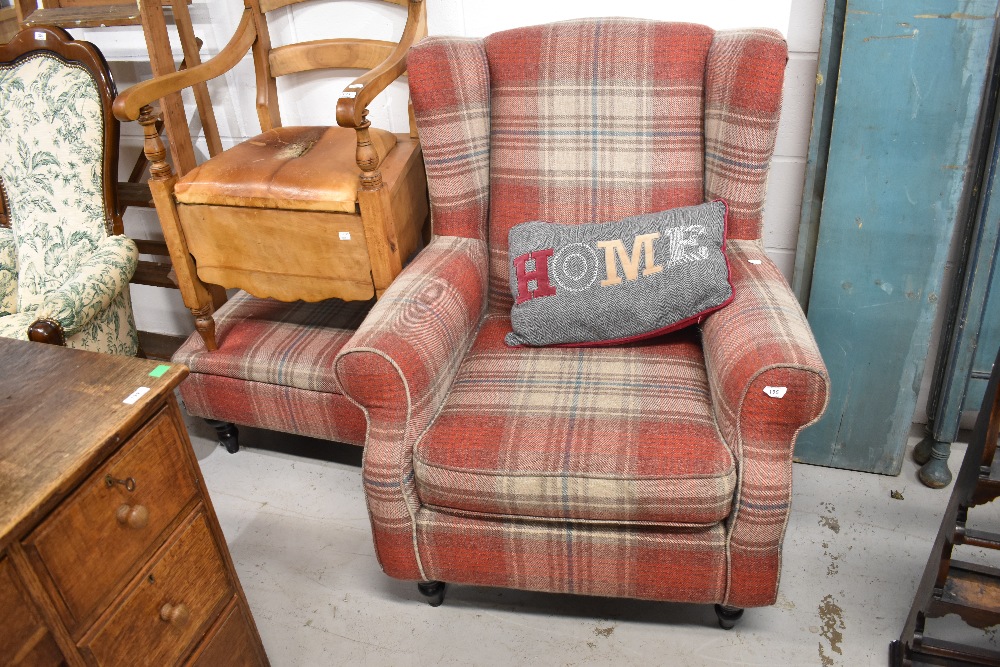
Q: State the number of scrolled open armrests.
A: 2